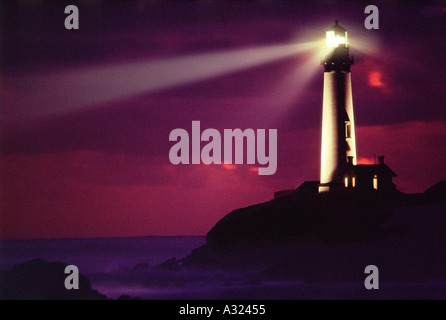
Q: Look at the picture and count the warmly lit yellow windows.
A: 3